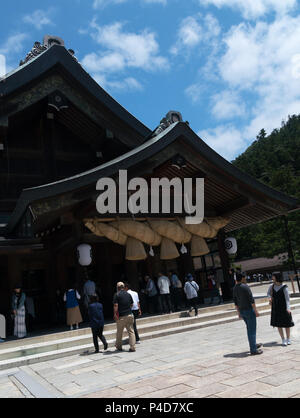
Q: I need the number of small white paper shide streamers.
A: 2